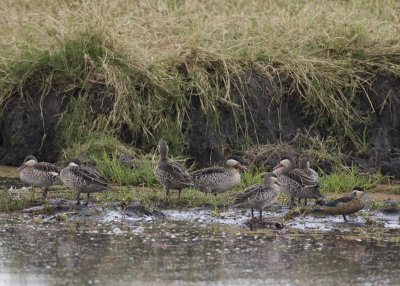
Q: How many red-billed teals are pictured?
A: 7